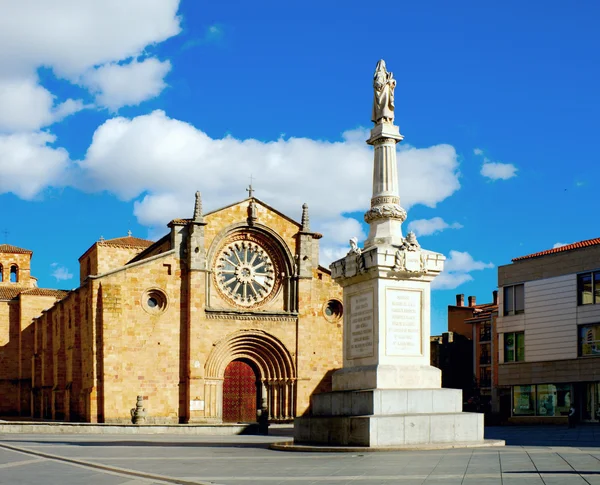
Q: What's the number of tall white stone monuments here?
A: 1